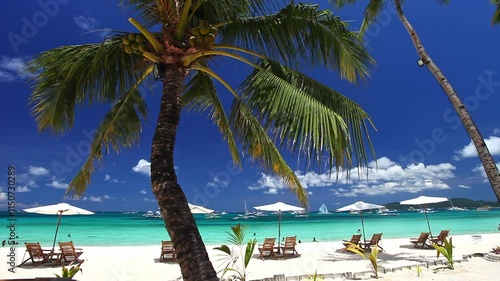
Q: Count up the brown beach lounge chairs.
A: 9